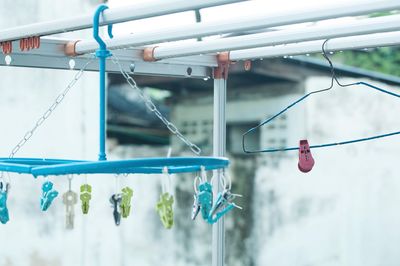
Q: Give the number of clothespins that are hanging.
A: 11